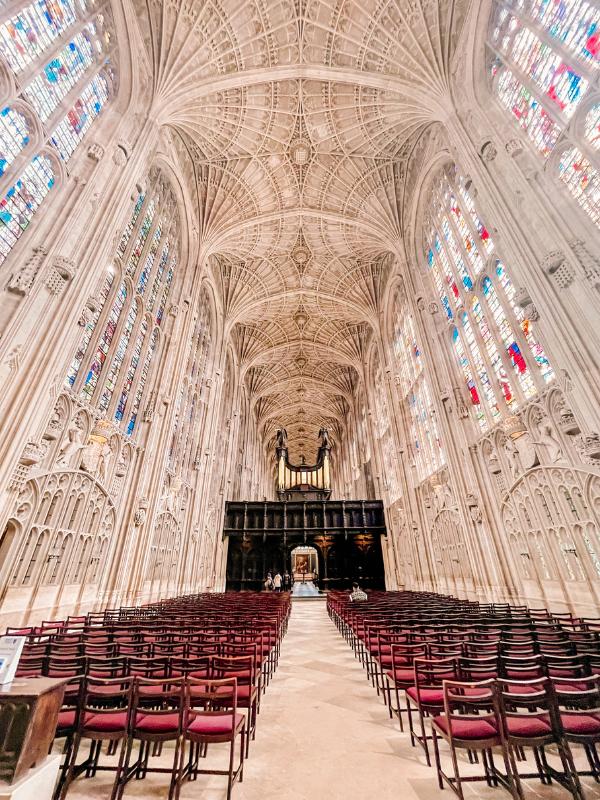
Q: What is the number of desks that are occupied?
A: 1